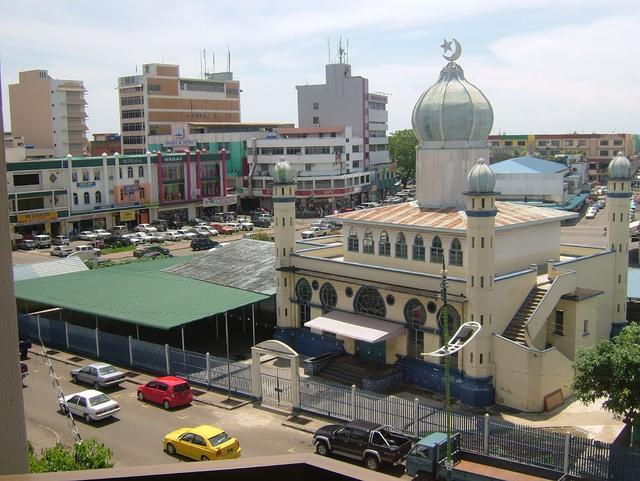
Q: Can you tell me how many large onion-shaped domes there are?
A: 1